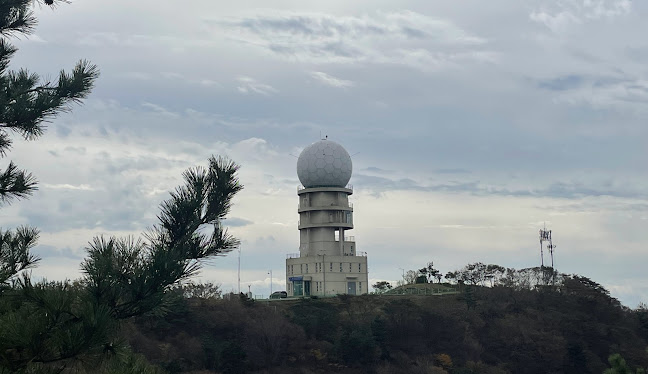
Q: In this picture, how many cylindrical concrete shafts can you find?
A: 1